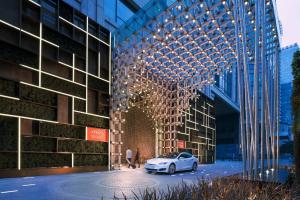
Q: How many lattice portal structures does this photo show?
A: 1